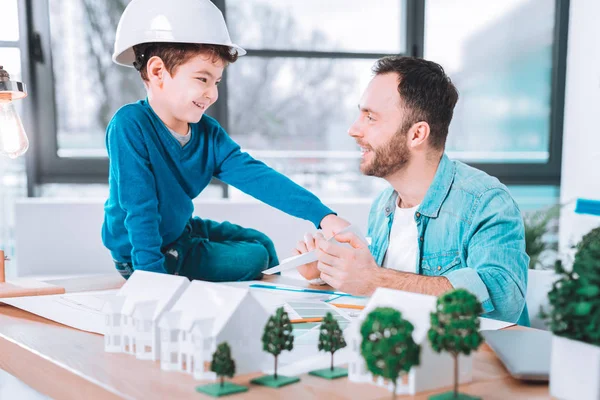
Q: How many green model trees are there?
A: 5